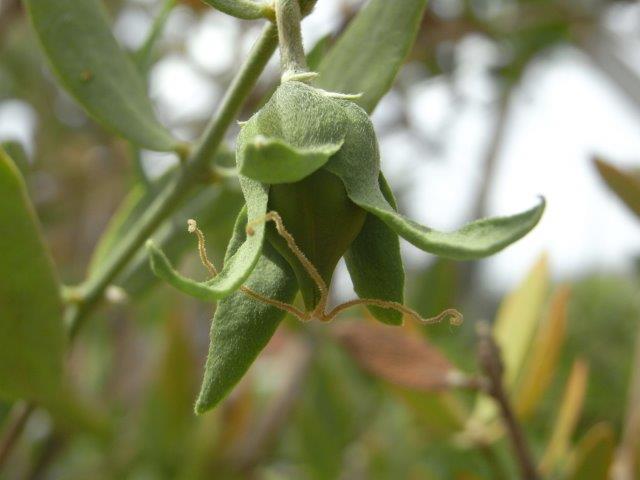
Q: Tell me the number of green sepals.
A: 5